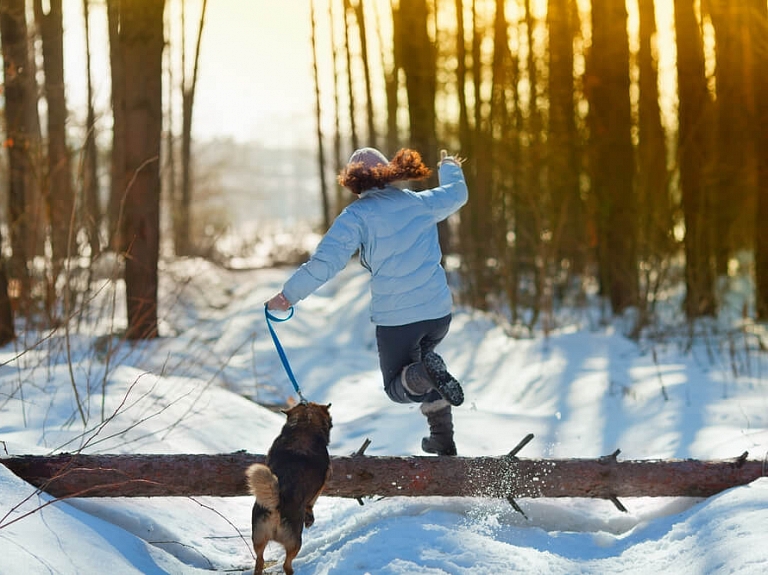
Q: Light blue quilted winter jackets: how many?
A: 1